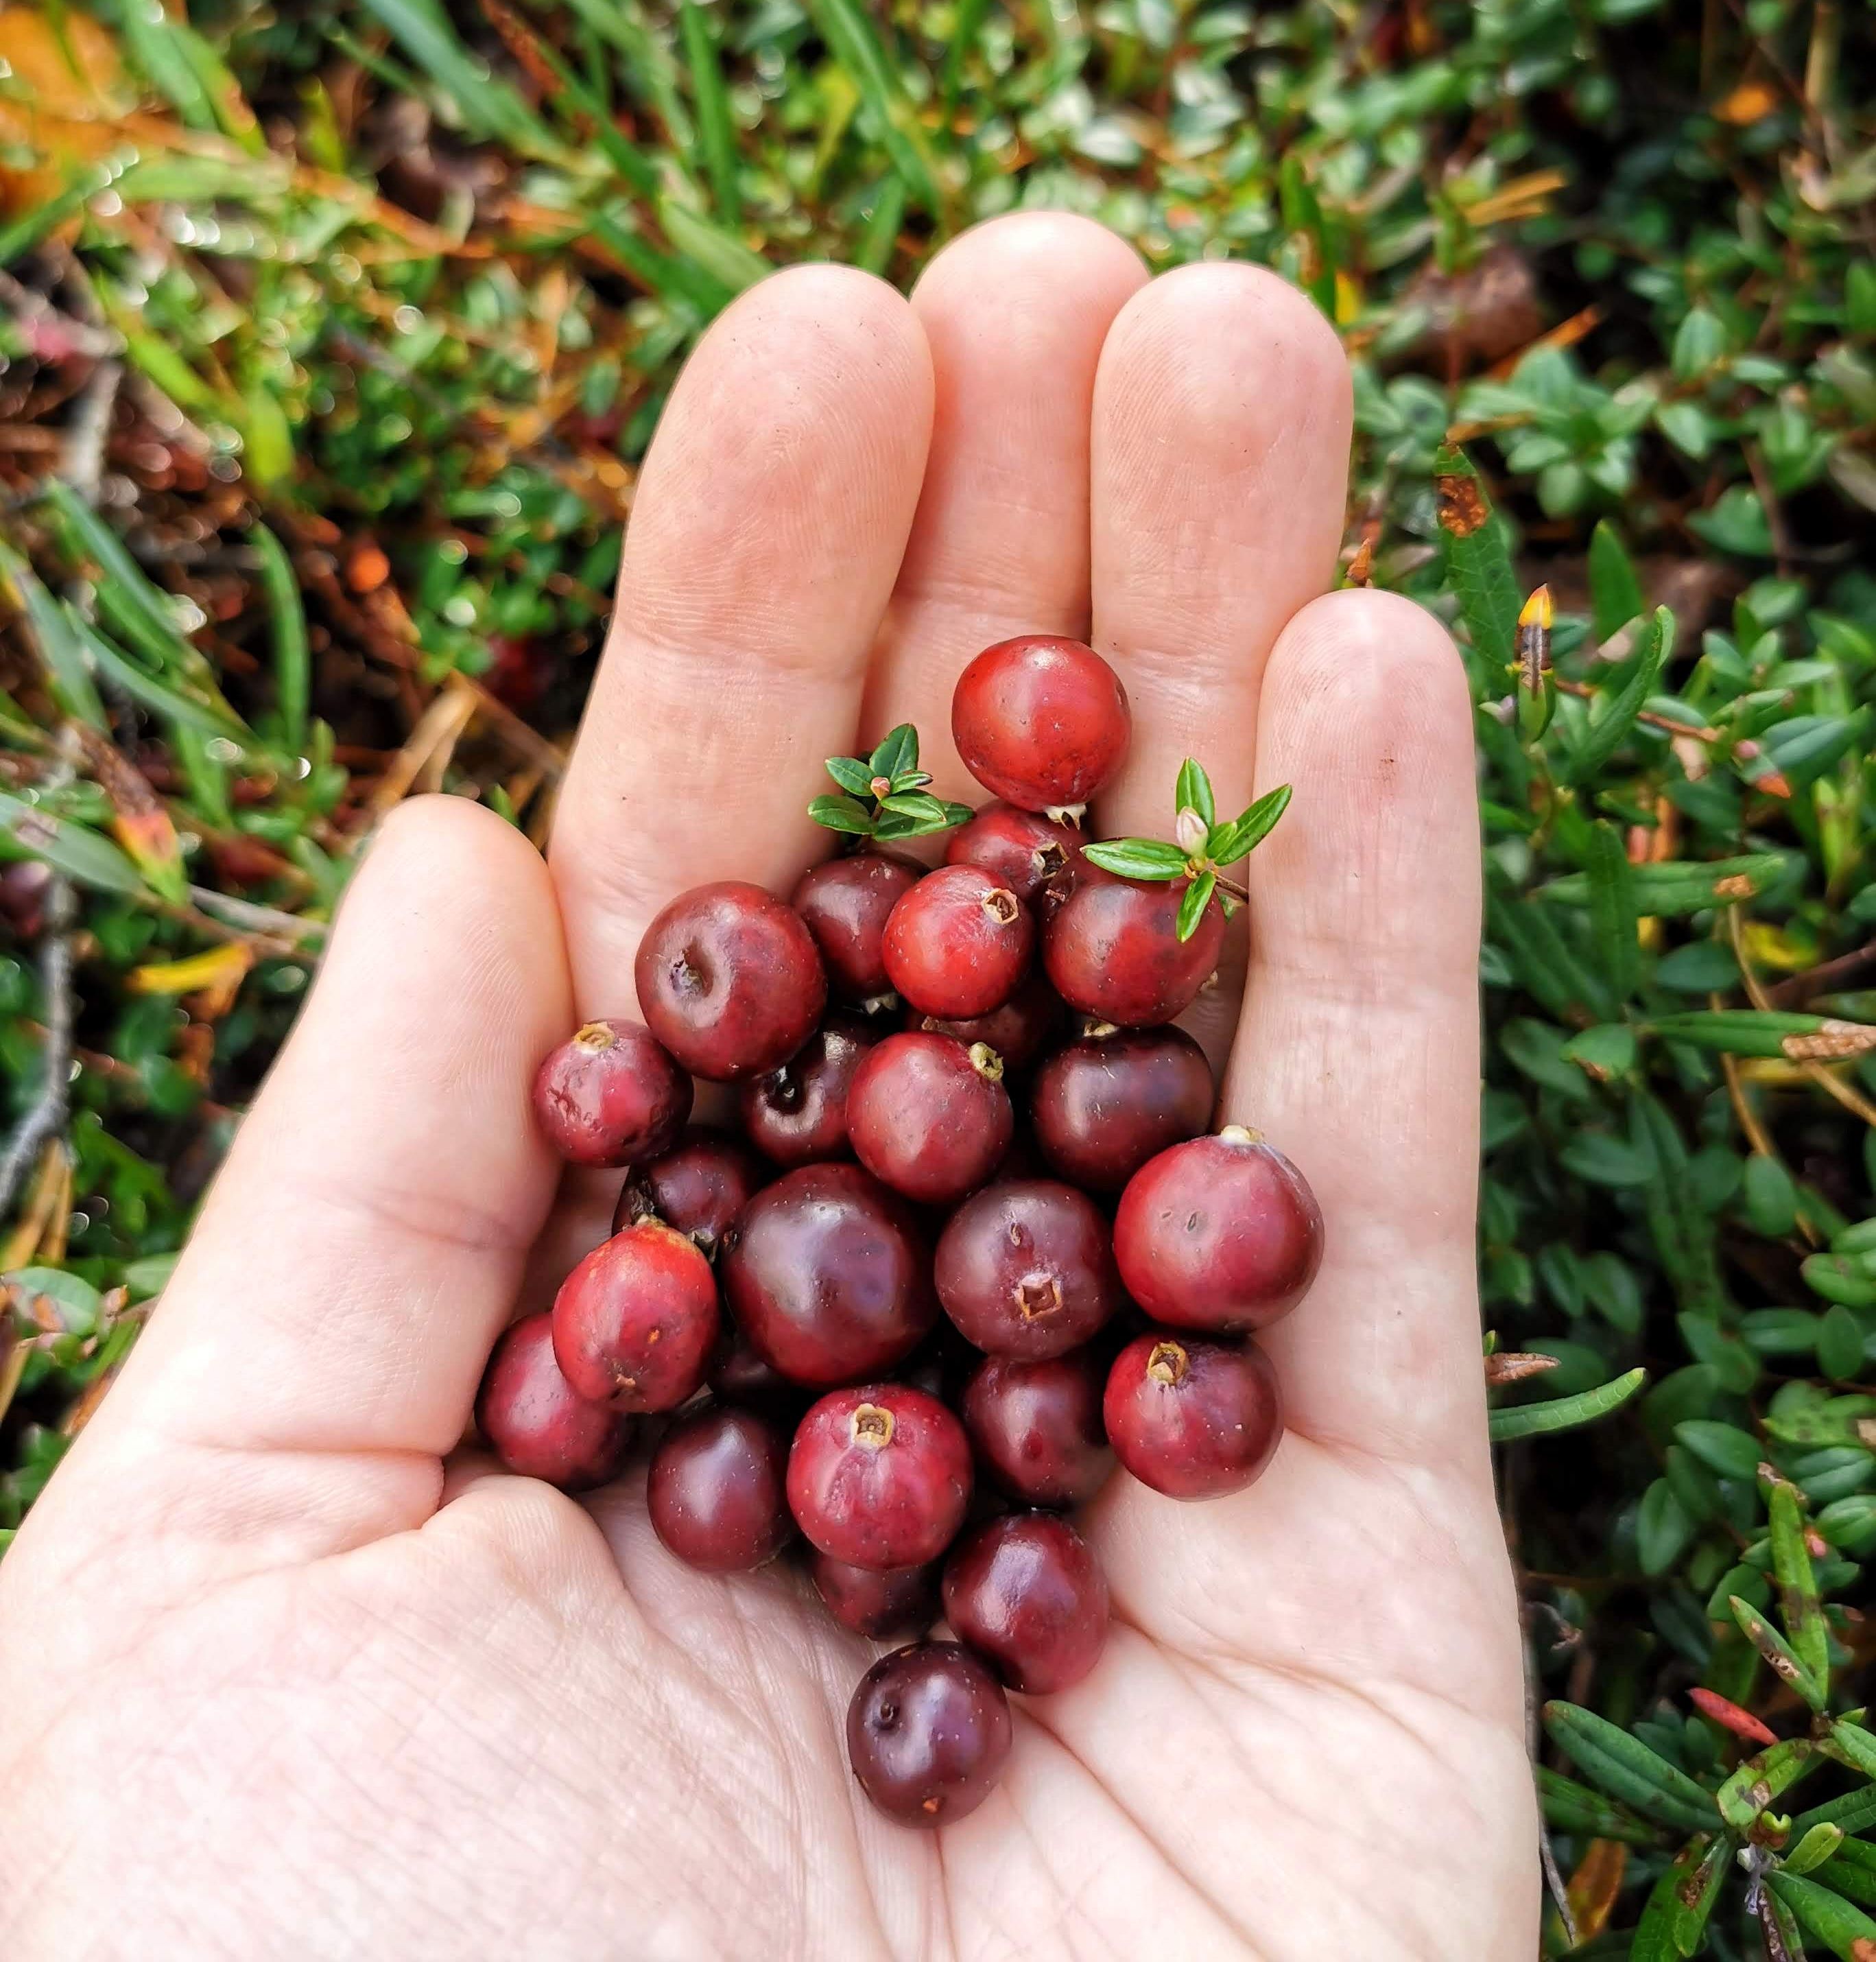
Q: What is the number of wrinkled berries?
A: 1